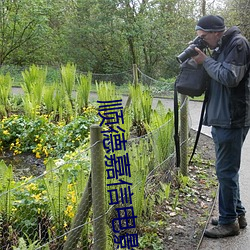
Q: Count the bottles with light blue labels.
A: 0